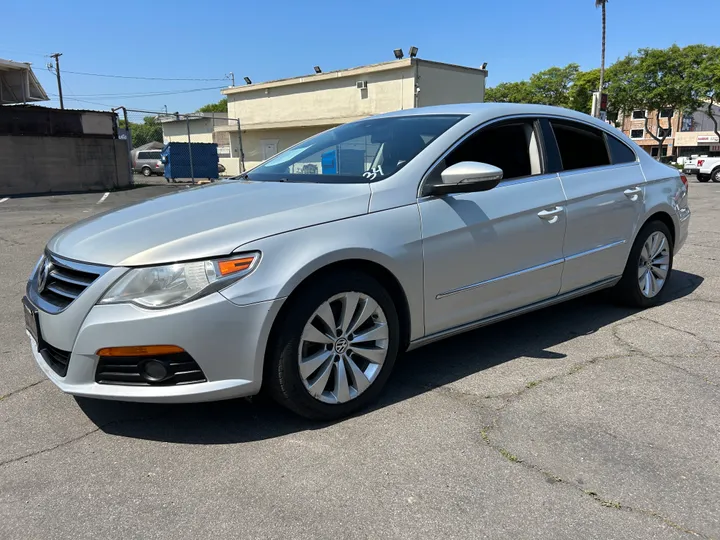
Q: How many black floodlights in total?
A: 5